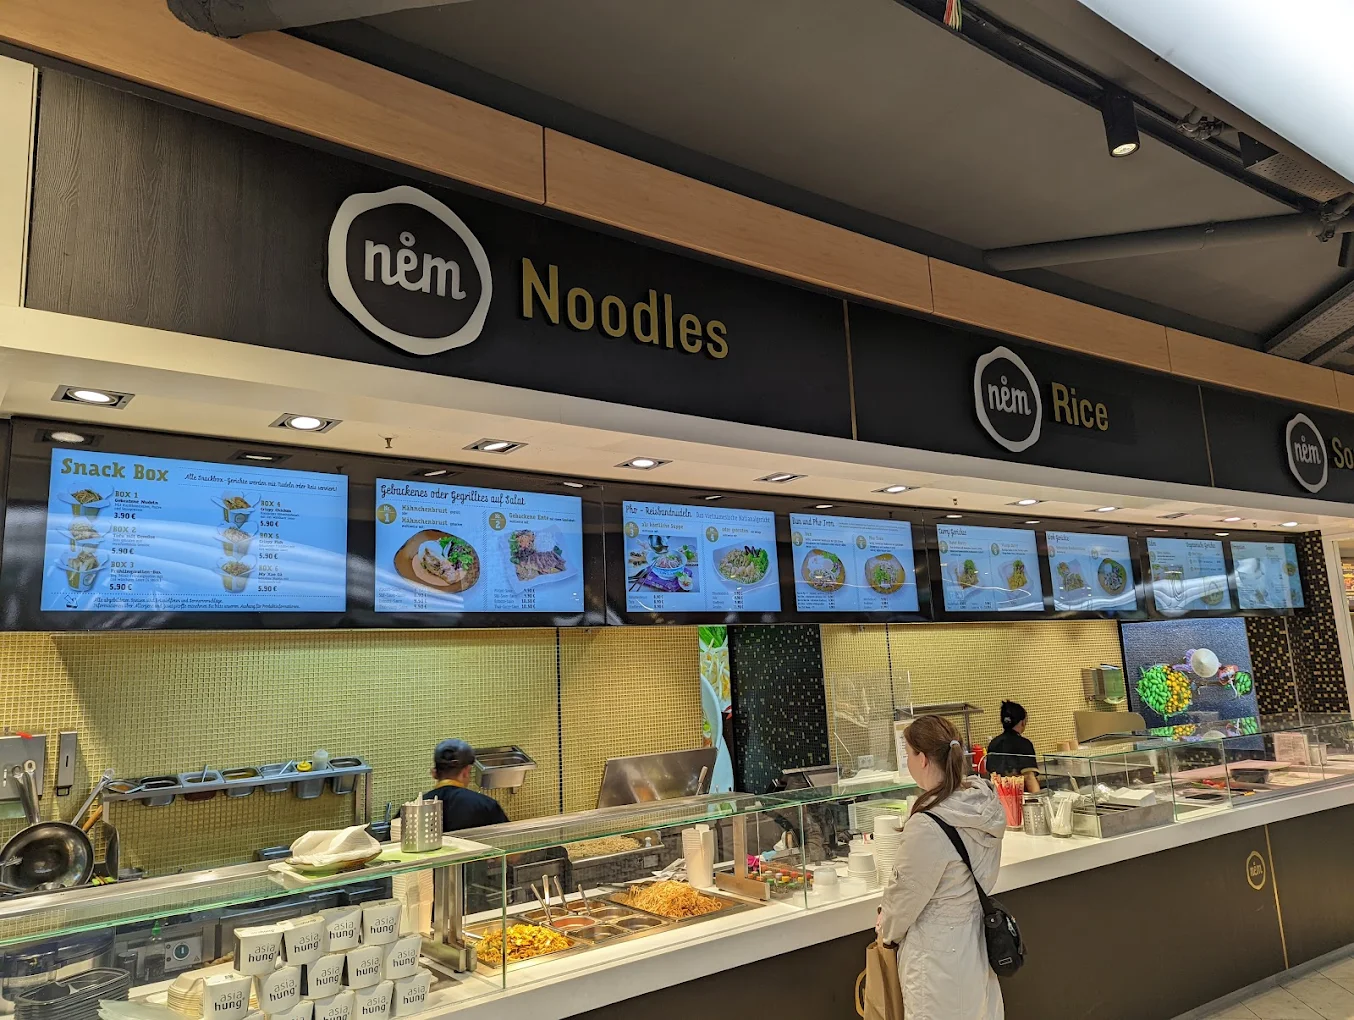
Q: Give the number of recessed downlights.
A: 11